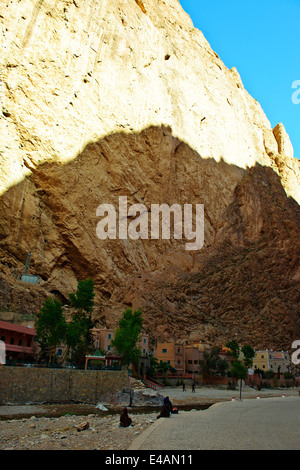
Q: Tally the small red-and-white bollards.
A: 3